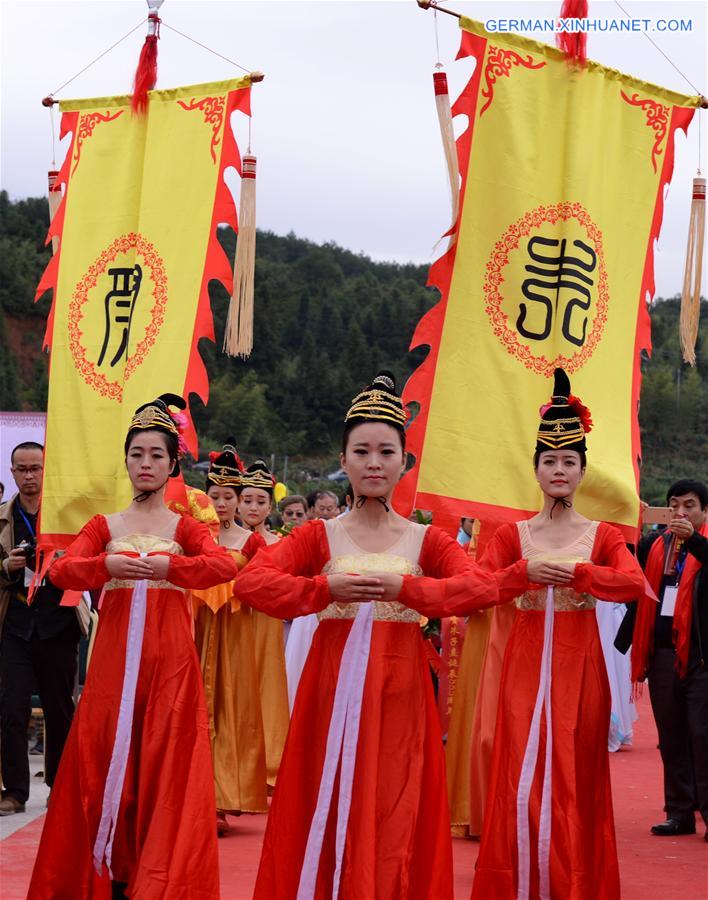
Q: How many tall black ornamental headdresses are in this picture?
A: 5